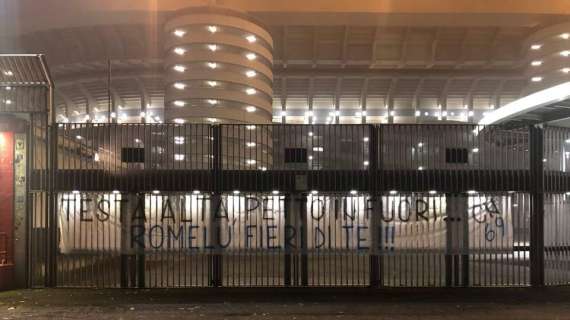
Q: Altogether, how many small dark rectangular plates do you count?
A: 3